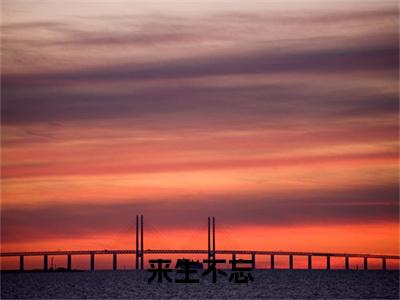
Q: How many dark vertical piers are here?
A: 14